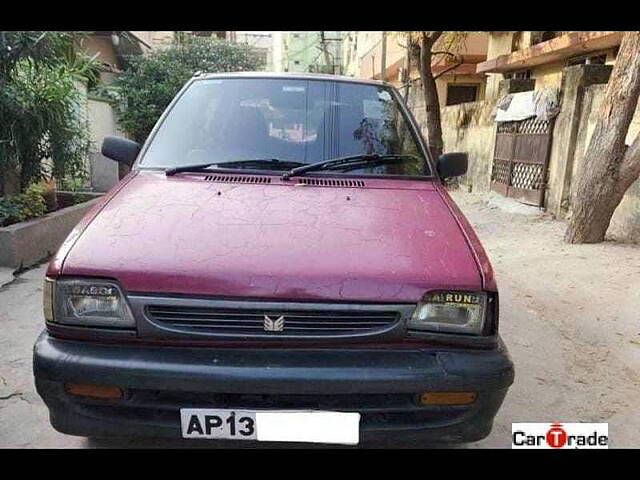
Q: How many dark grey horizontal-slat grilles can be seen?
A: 1